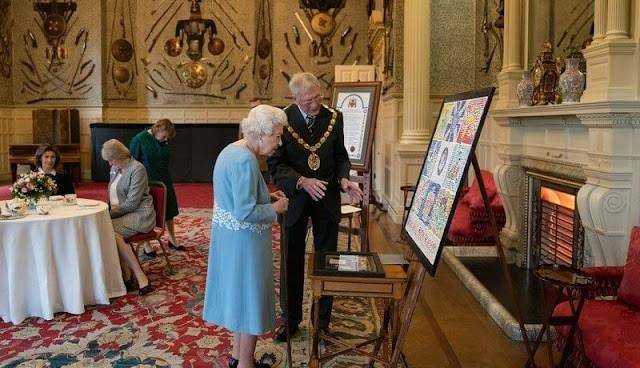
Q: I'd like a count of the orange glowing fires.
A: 1